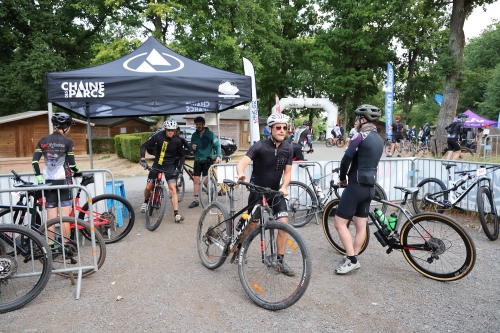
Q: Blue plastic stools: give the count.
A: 1